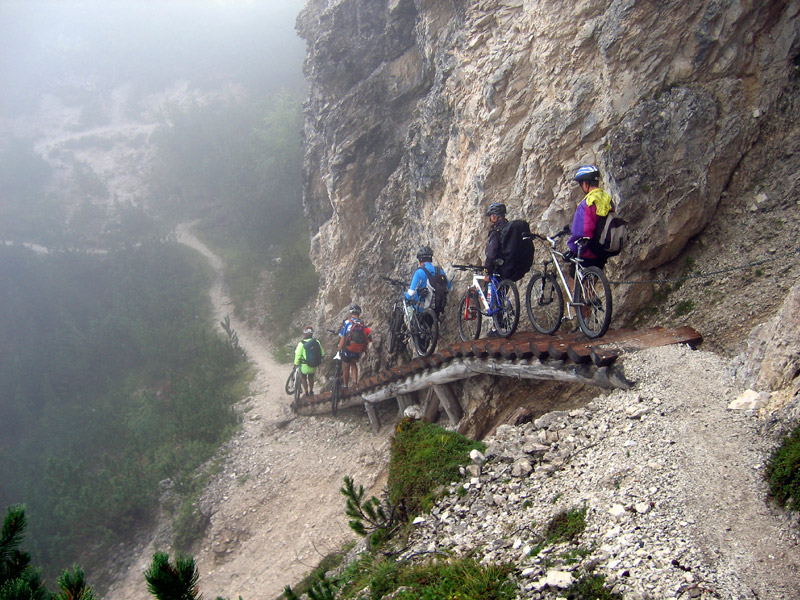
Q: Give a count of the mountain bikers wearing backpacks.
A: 5